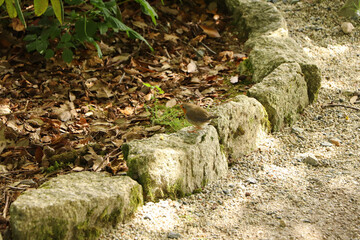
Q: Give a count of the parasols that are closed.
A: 0